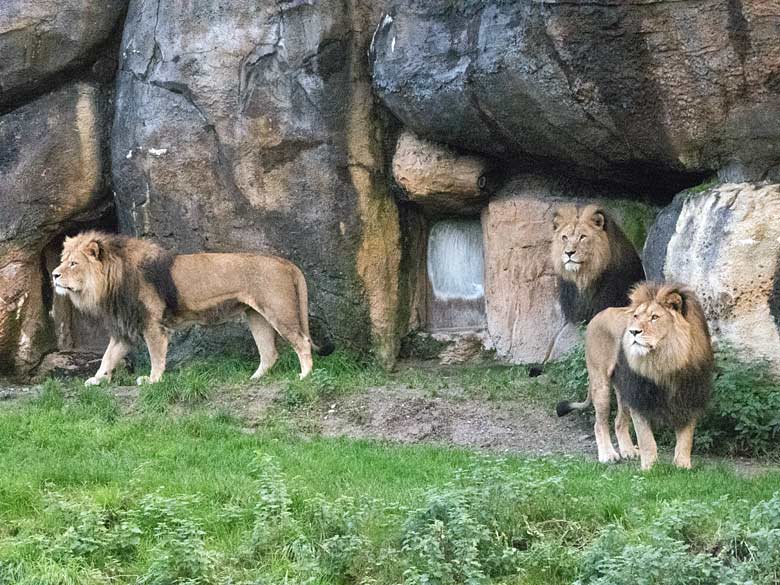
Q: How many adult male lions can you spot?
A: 3